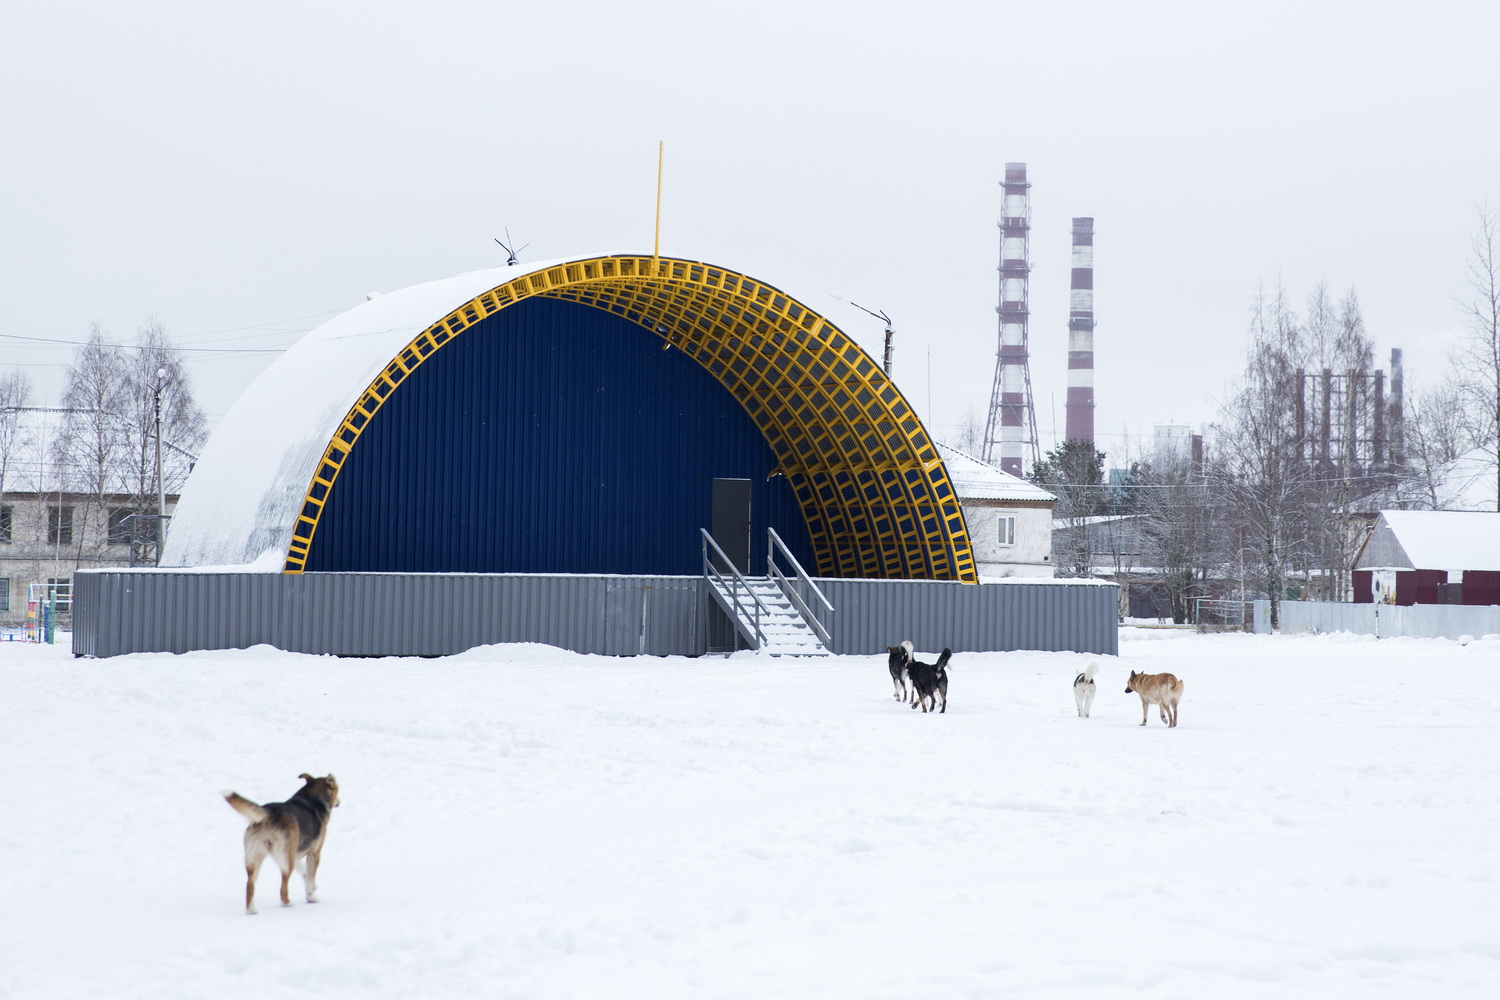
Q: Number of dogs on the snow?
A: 5